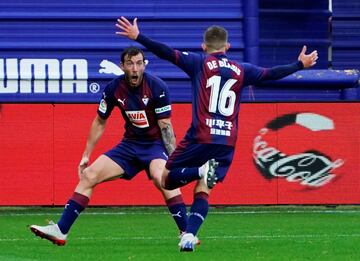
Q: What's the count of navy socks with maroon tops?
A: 4